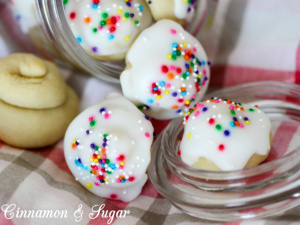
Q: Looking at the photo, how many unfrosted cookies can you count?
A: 1